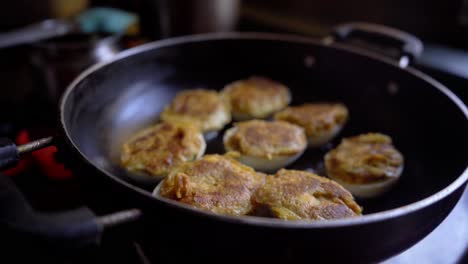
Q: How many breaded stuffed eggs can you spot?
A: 8